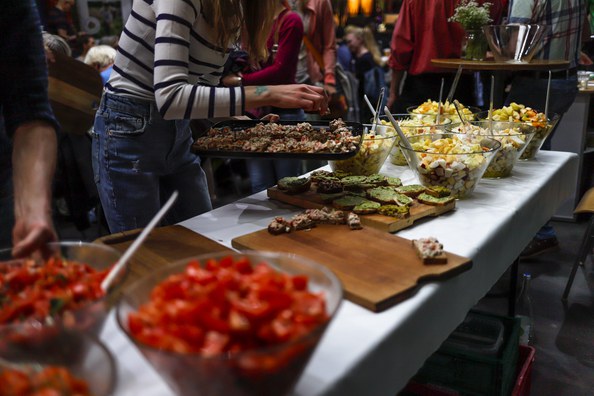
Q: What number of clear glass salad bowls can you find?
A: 9